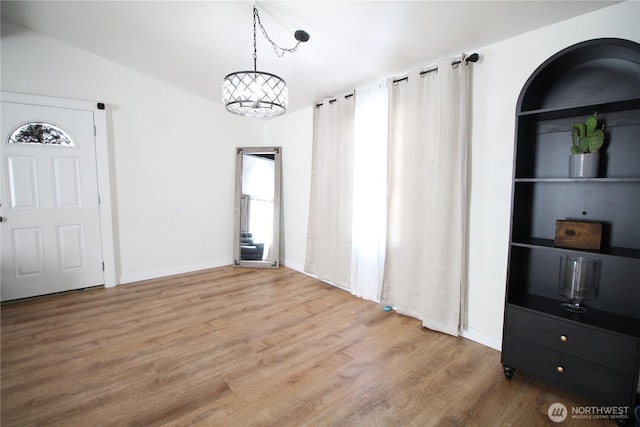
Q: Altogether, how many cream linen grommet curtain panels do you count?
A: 2